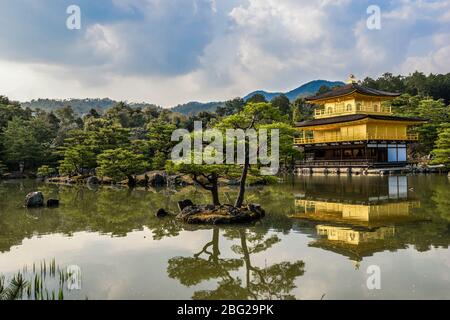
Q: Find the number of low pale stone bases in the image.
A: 1